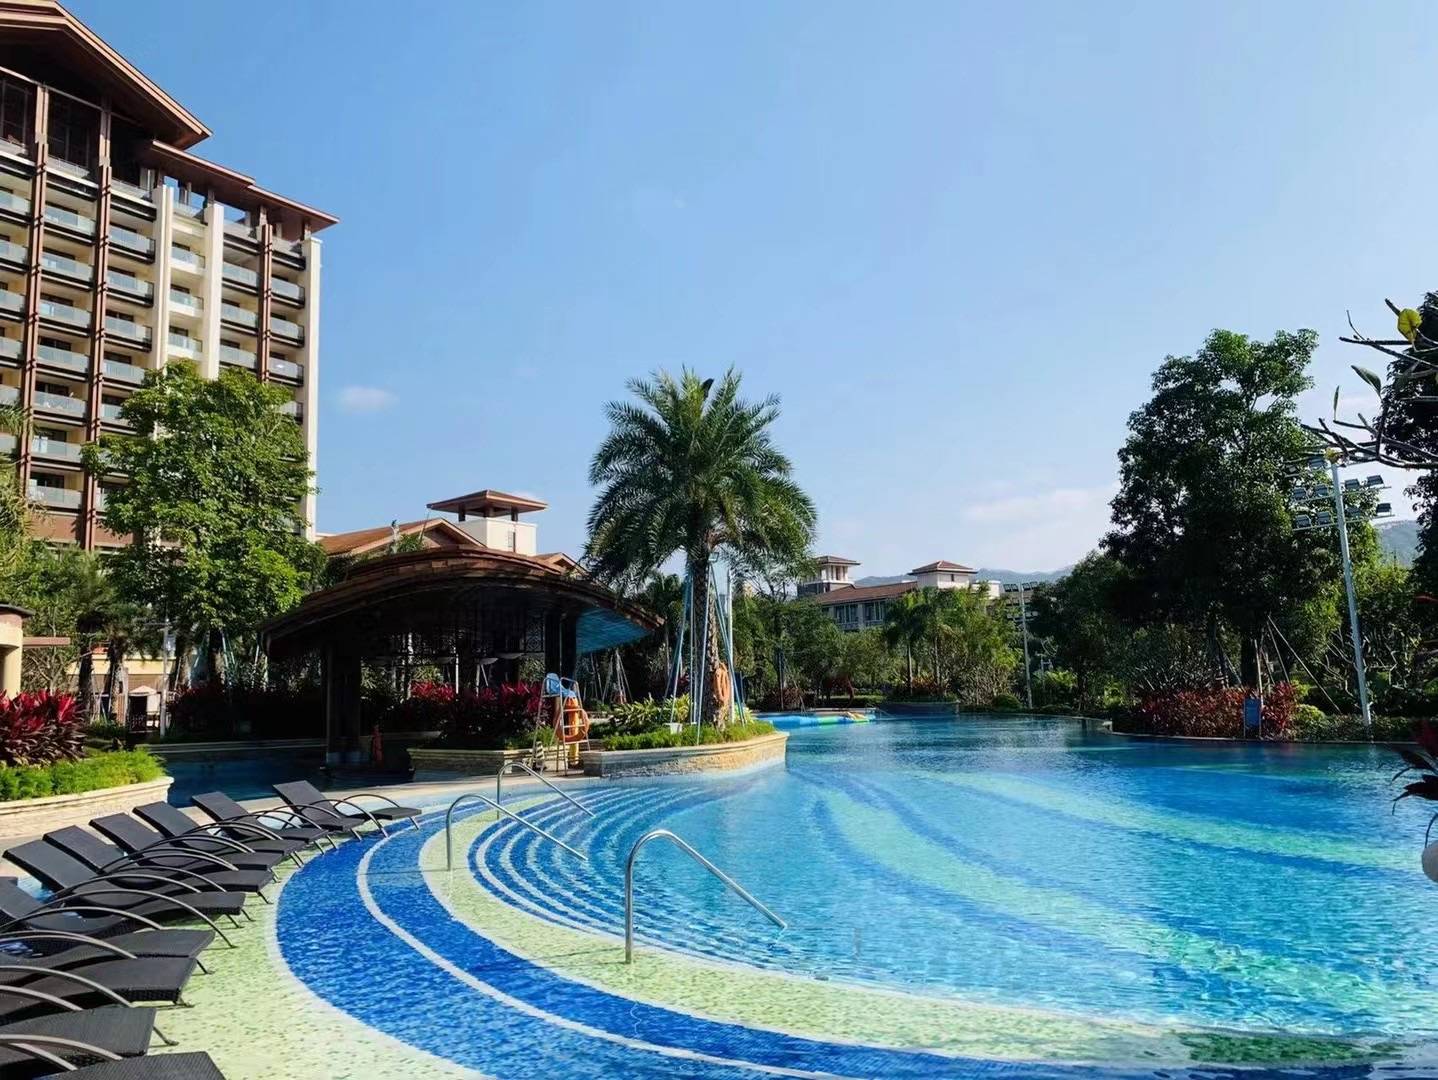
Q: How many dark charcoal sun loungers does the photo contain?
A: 11